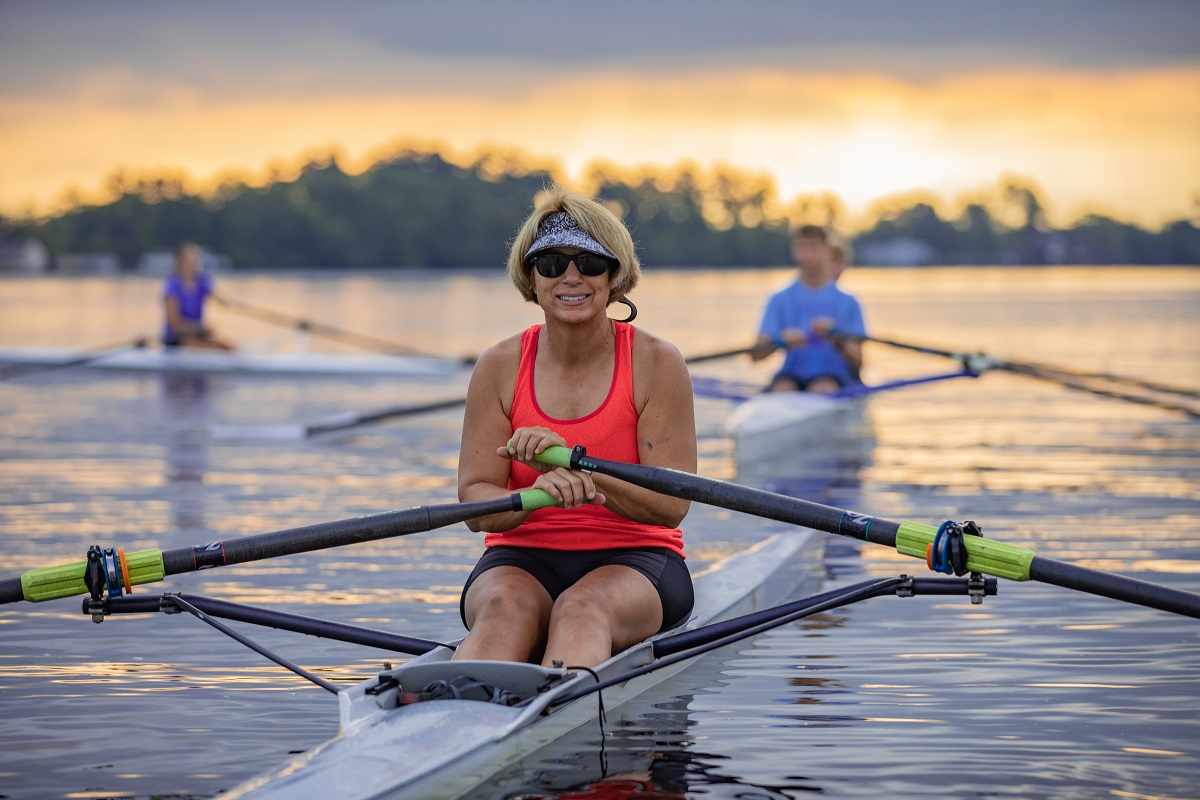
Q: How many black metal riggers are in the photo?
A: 2